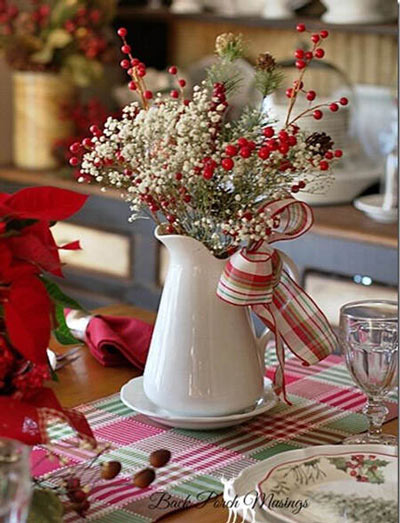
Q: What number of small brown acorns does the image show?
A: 3